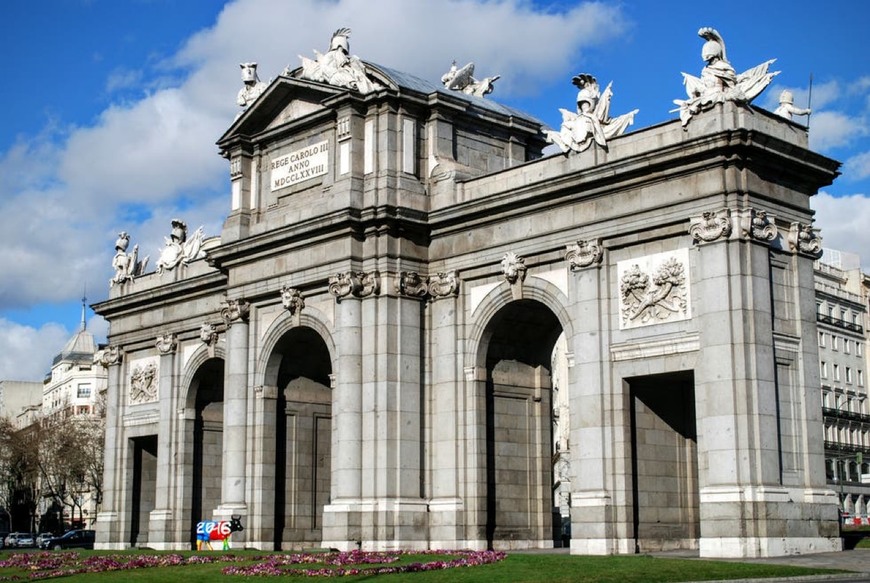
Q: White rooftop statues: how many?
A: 8